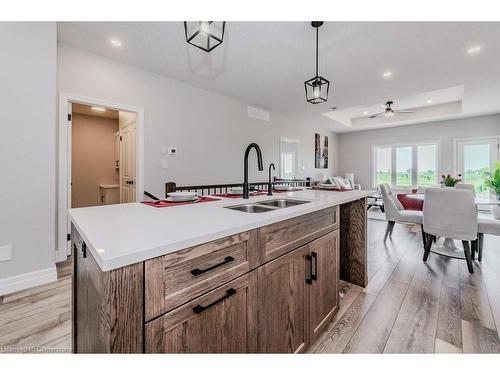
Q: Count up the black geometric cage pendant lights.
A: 2